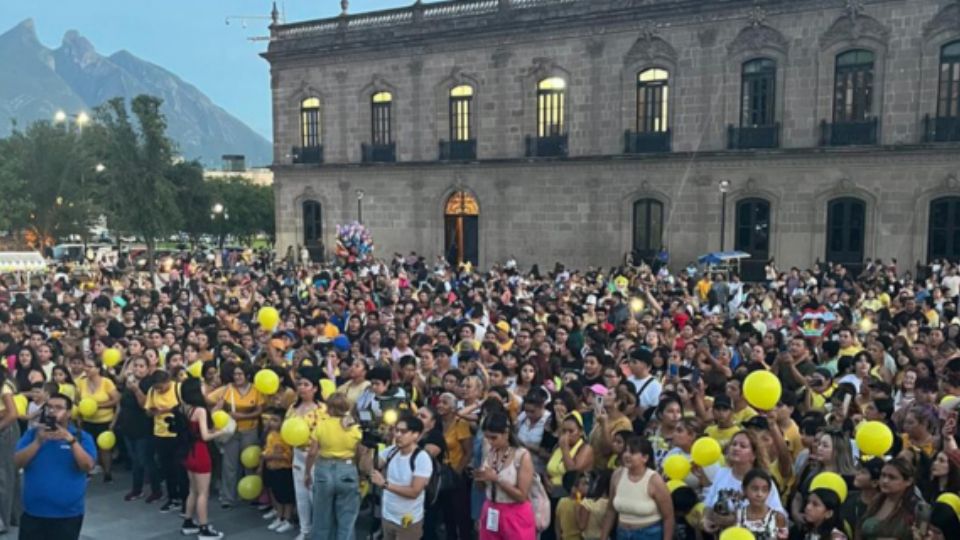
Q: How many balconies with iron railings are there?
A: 8